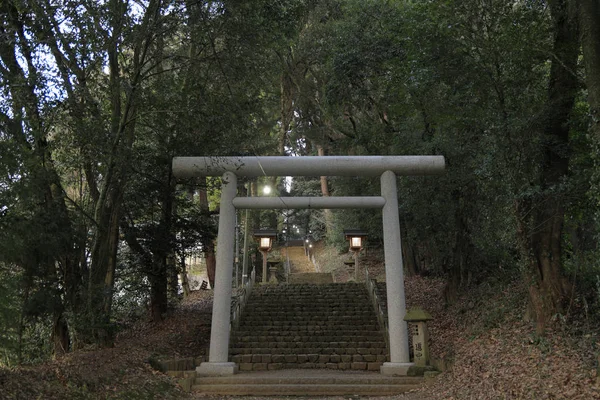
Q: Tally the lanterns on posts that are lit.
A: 2